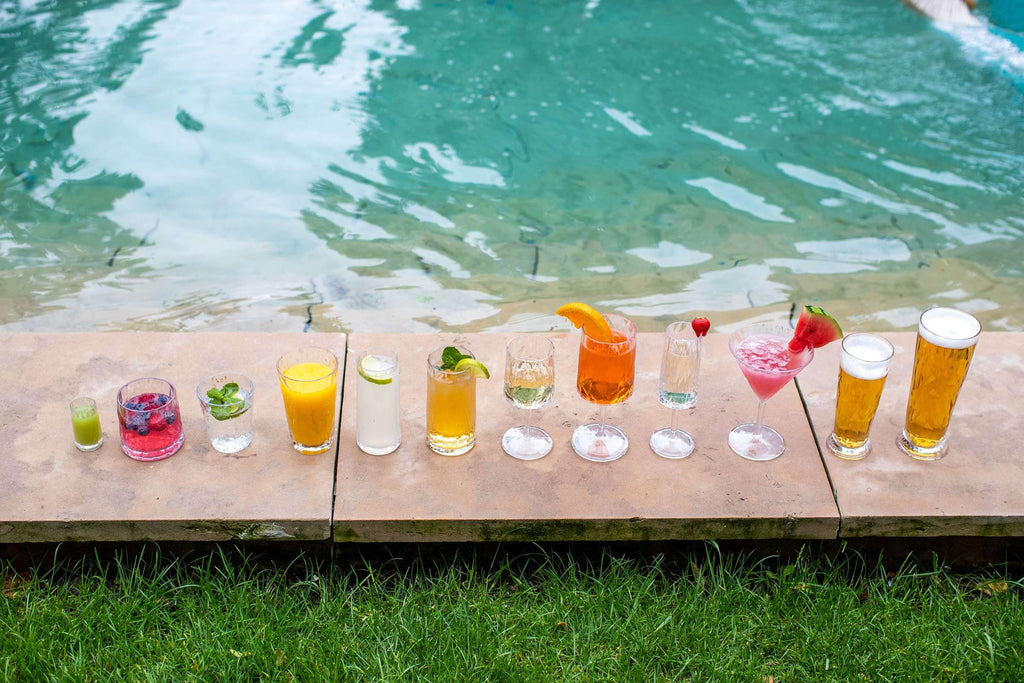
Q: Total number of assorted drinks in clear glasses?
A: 12